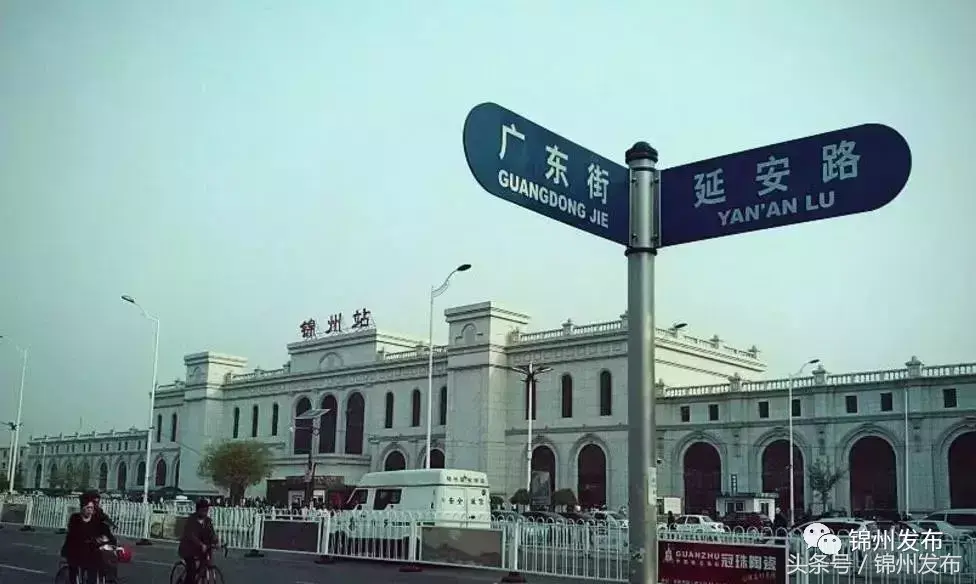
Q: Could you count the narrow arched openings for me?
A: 11